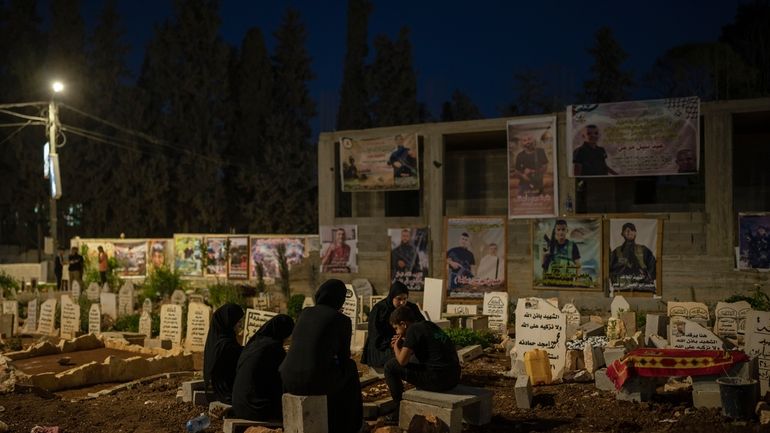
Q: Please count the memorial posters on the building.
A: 9